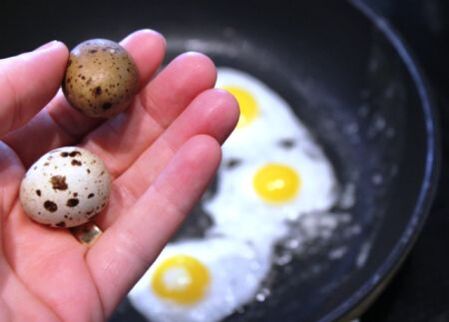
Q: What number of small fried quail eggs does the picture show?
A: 3